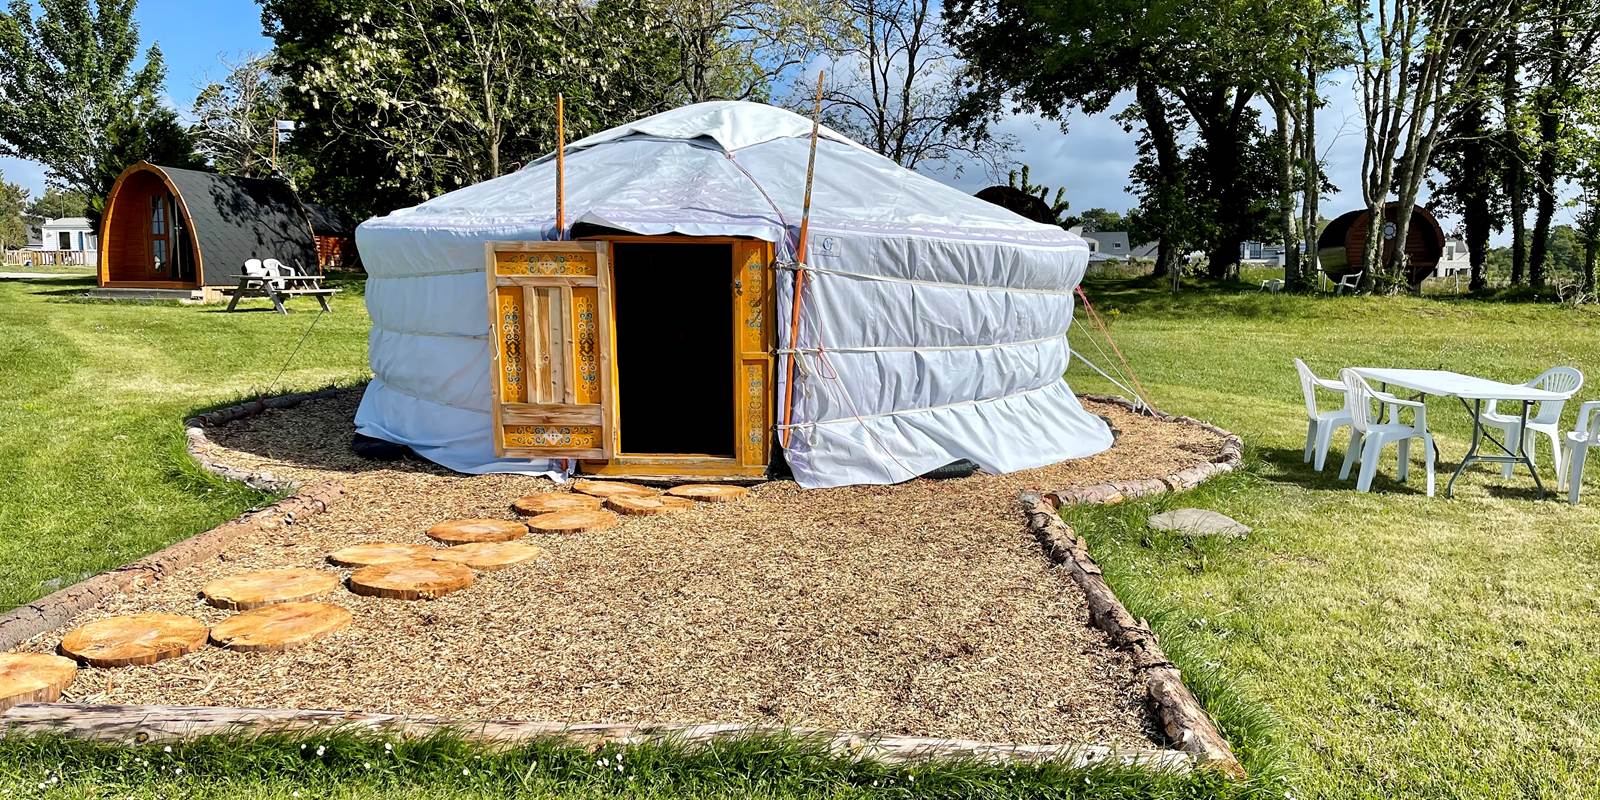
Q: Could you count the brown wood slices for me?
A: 13